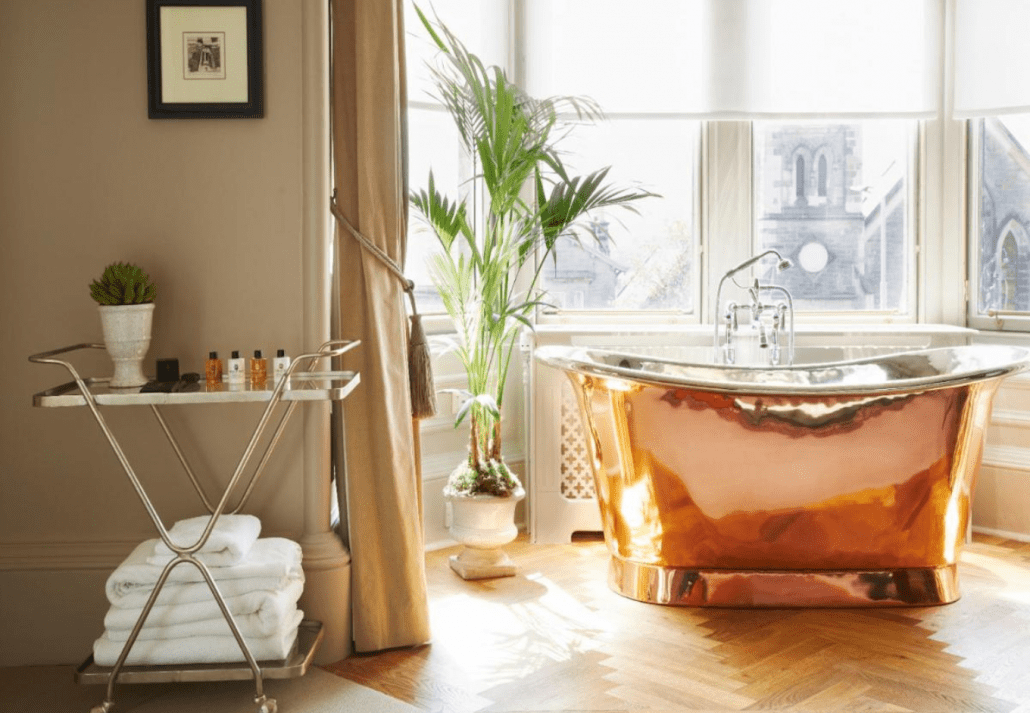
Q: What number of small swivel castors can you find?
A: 2